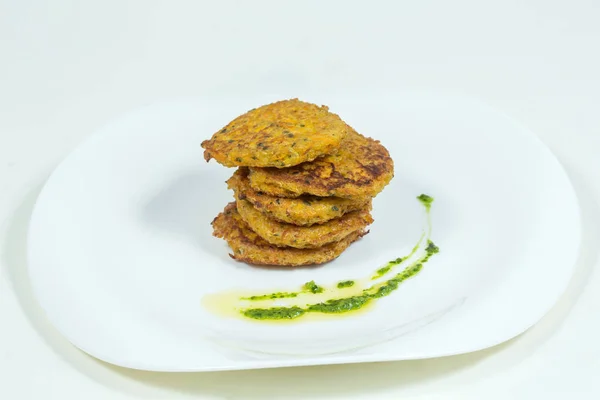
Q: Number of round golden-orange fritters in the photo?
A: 5